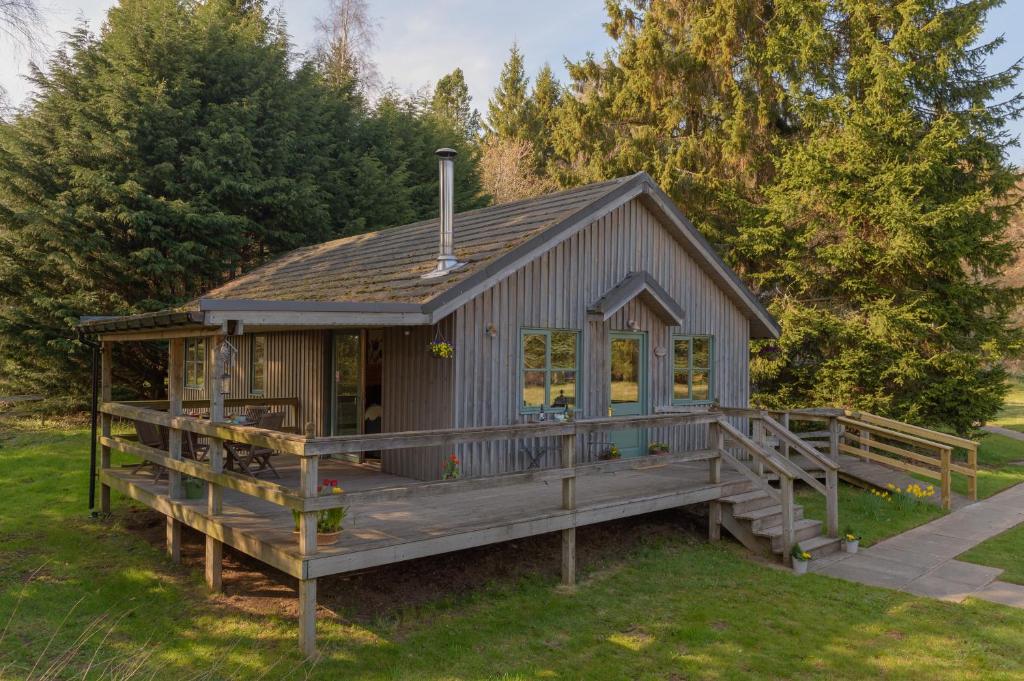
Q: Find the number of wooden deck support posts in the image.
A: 6